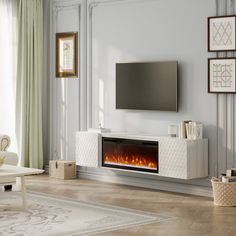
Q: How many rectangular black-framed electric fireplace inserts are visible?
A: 1